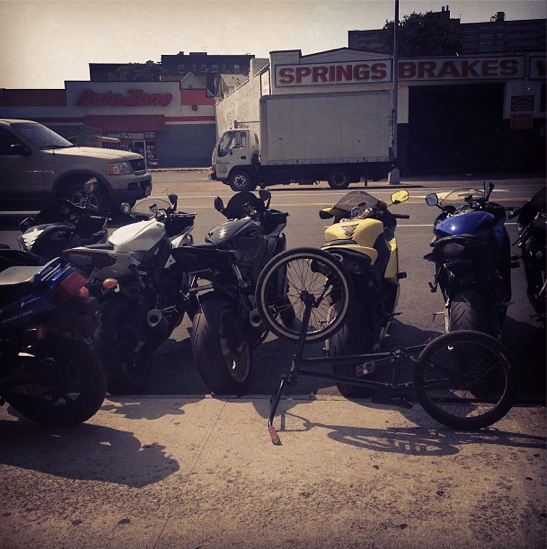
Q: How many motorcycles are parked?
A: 7